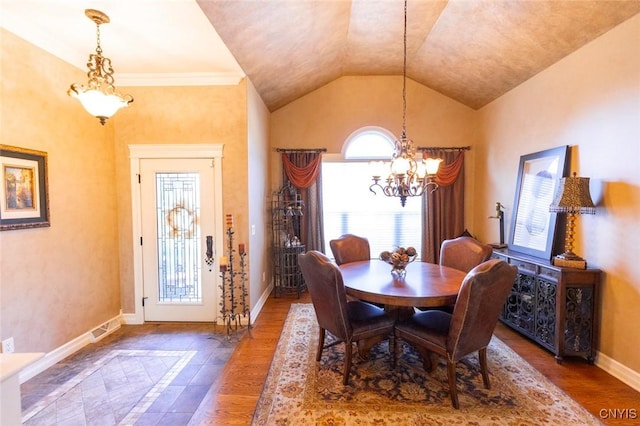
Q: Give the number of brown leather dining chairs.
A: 4